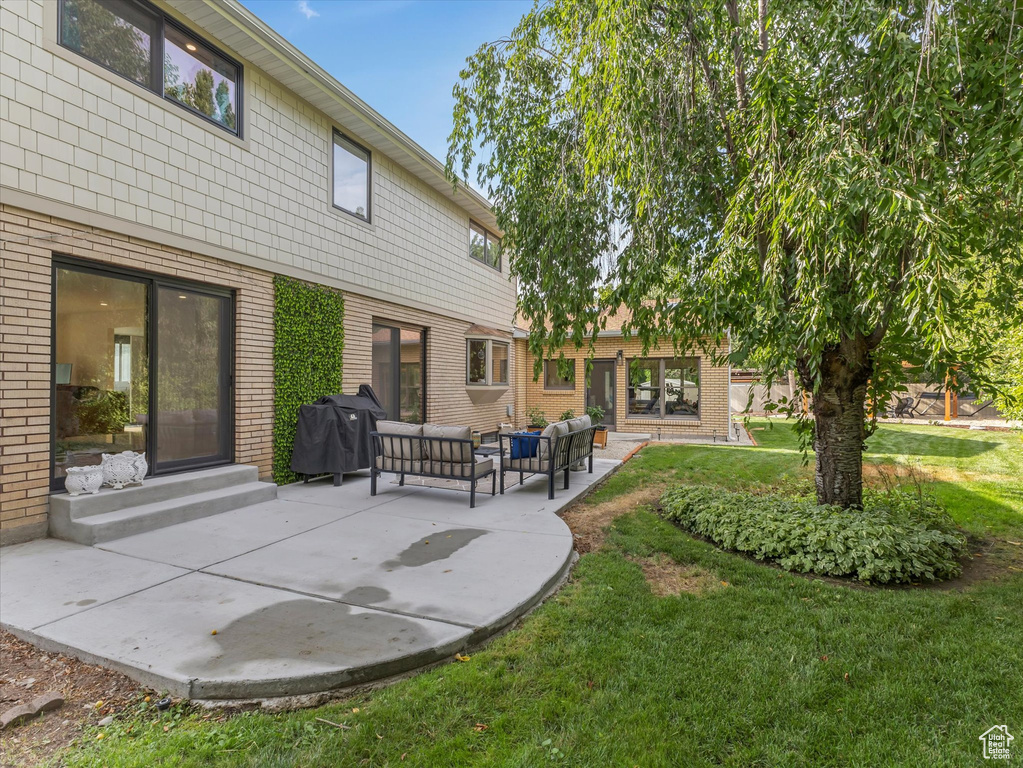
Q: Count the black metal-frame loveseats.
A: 2